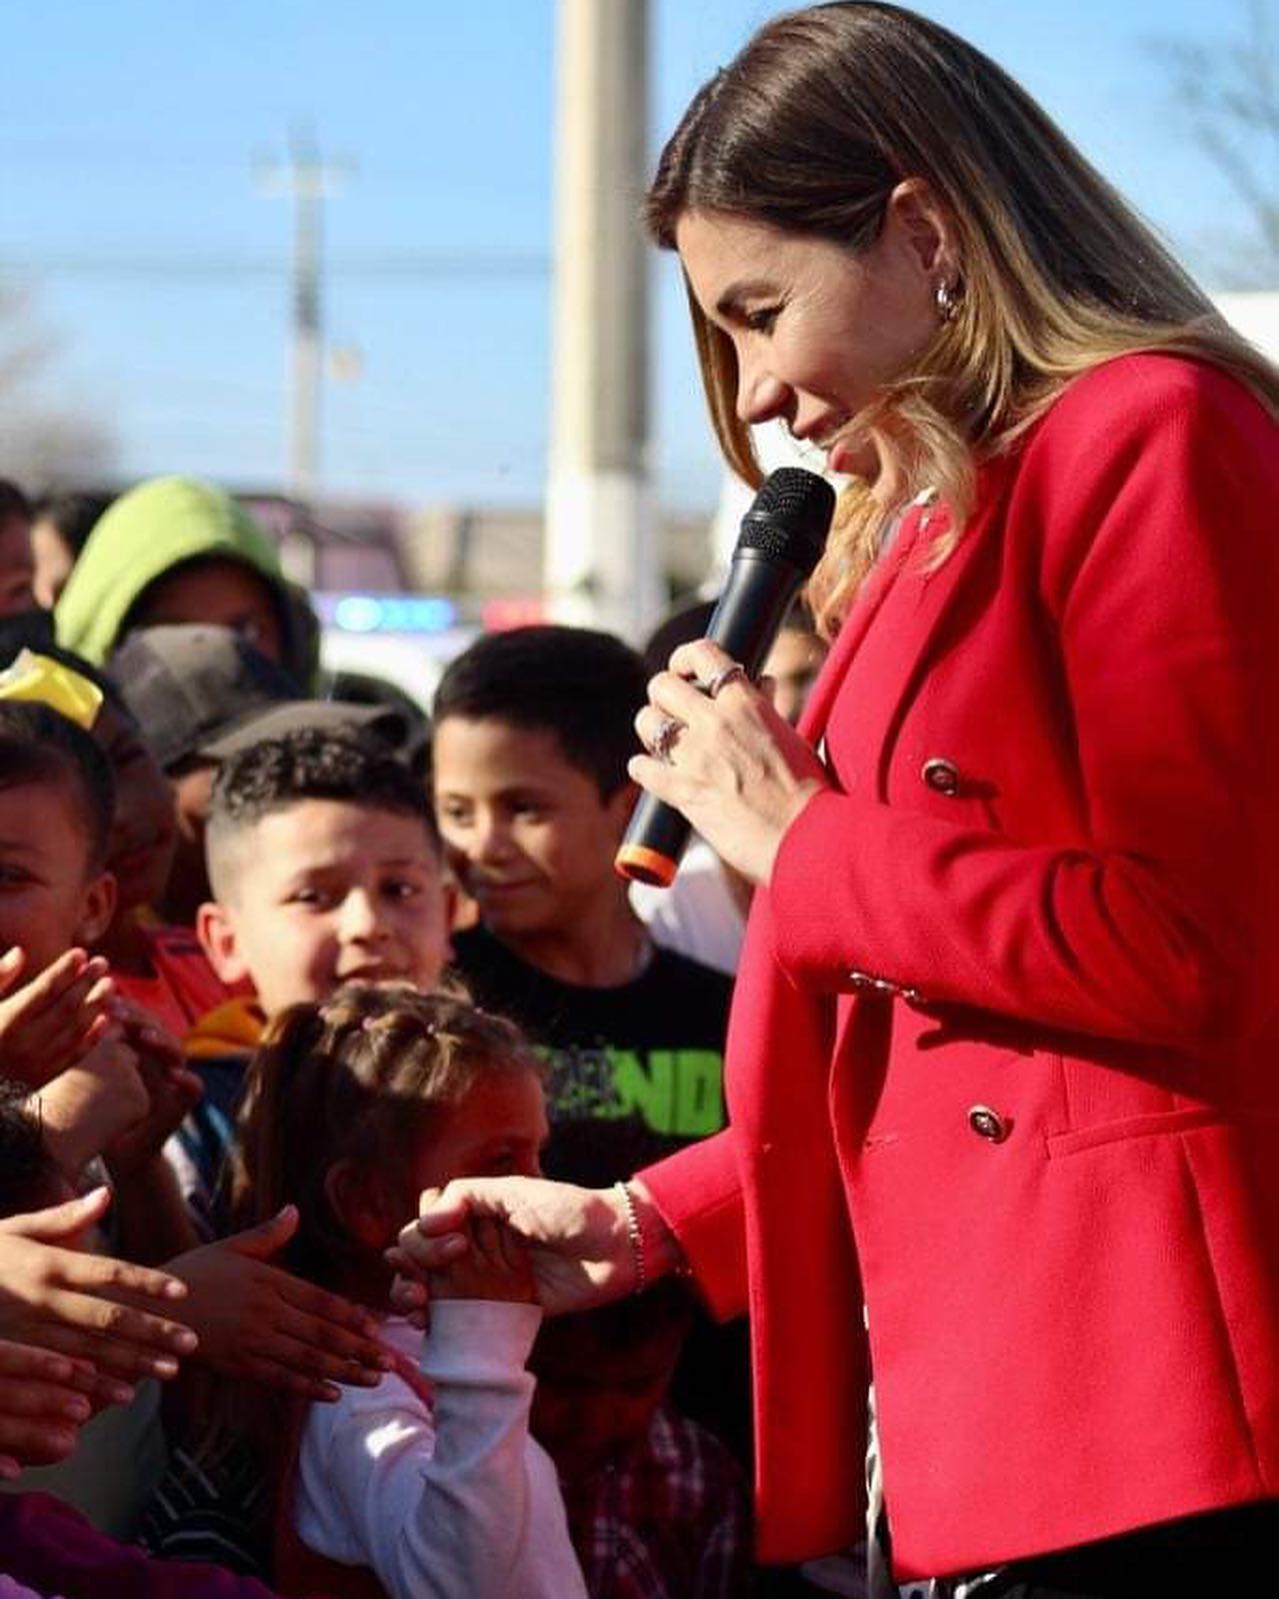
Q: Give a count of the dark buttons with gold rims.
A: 2